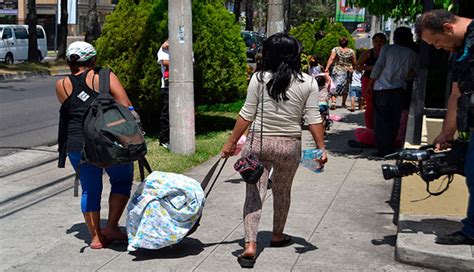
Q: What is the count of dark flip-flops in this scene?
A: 2